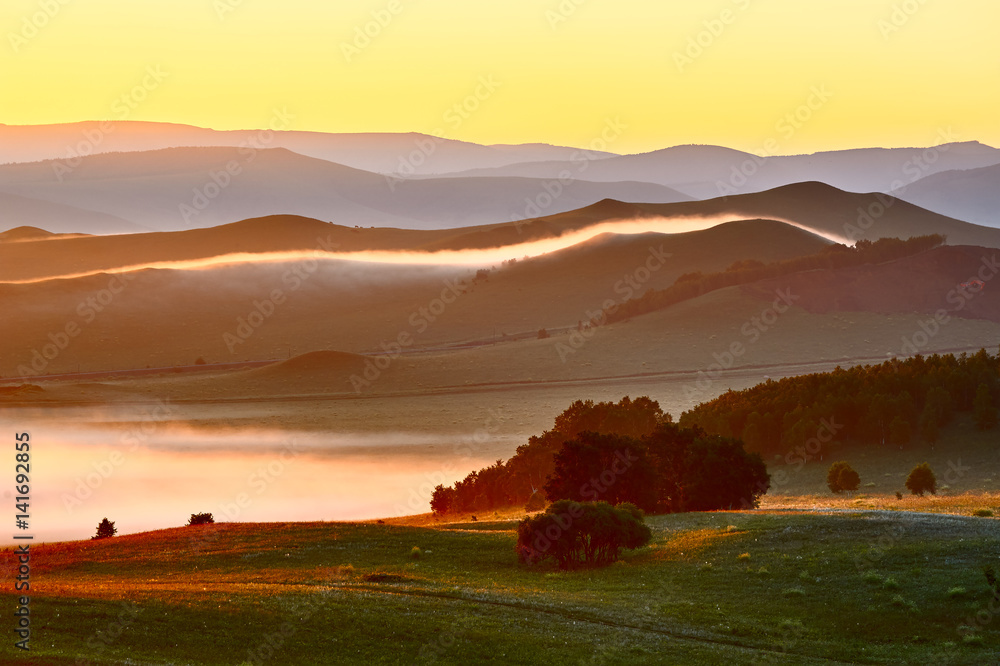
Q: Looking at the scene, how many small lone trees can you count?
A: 4